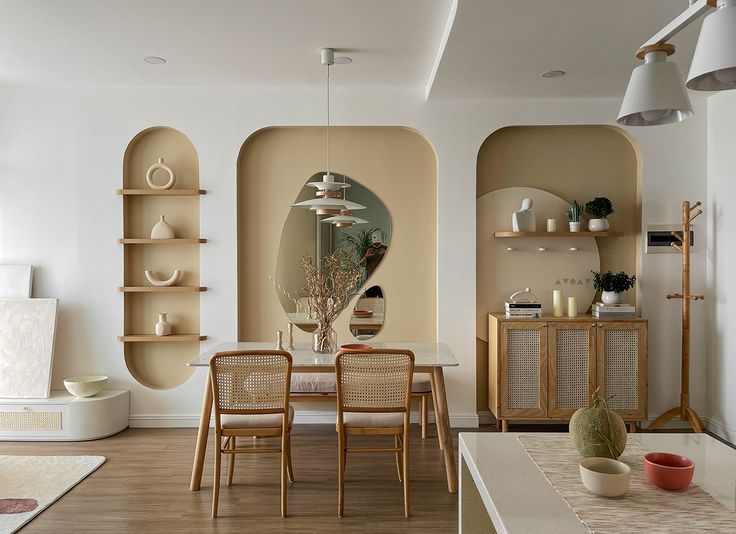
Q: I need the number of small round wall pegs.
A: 3